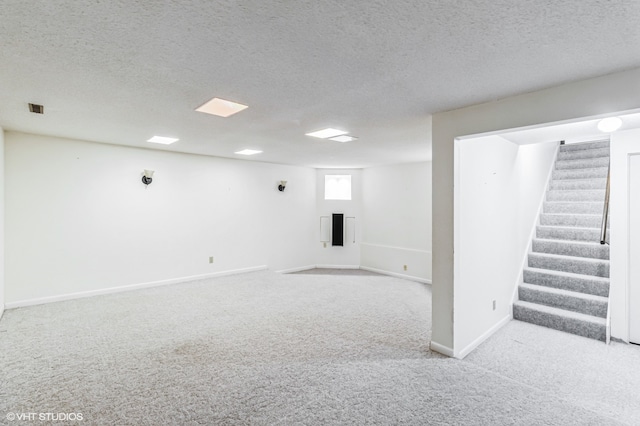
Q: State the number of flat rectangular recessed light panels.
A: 5